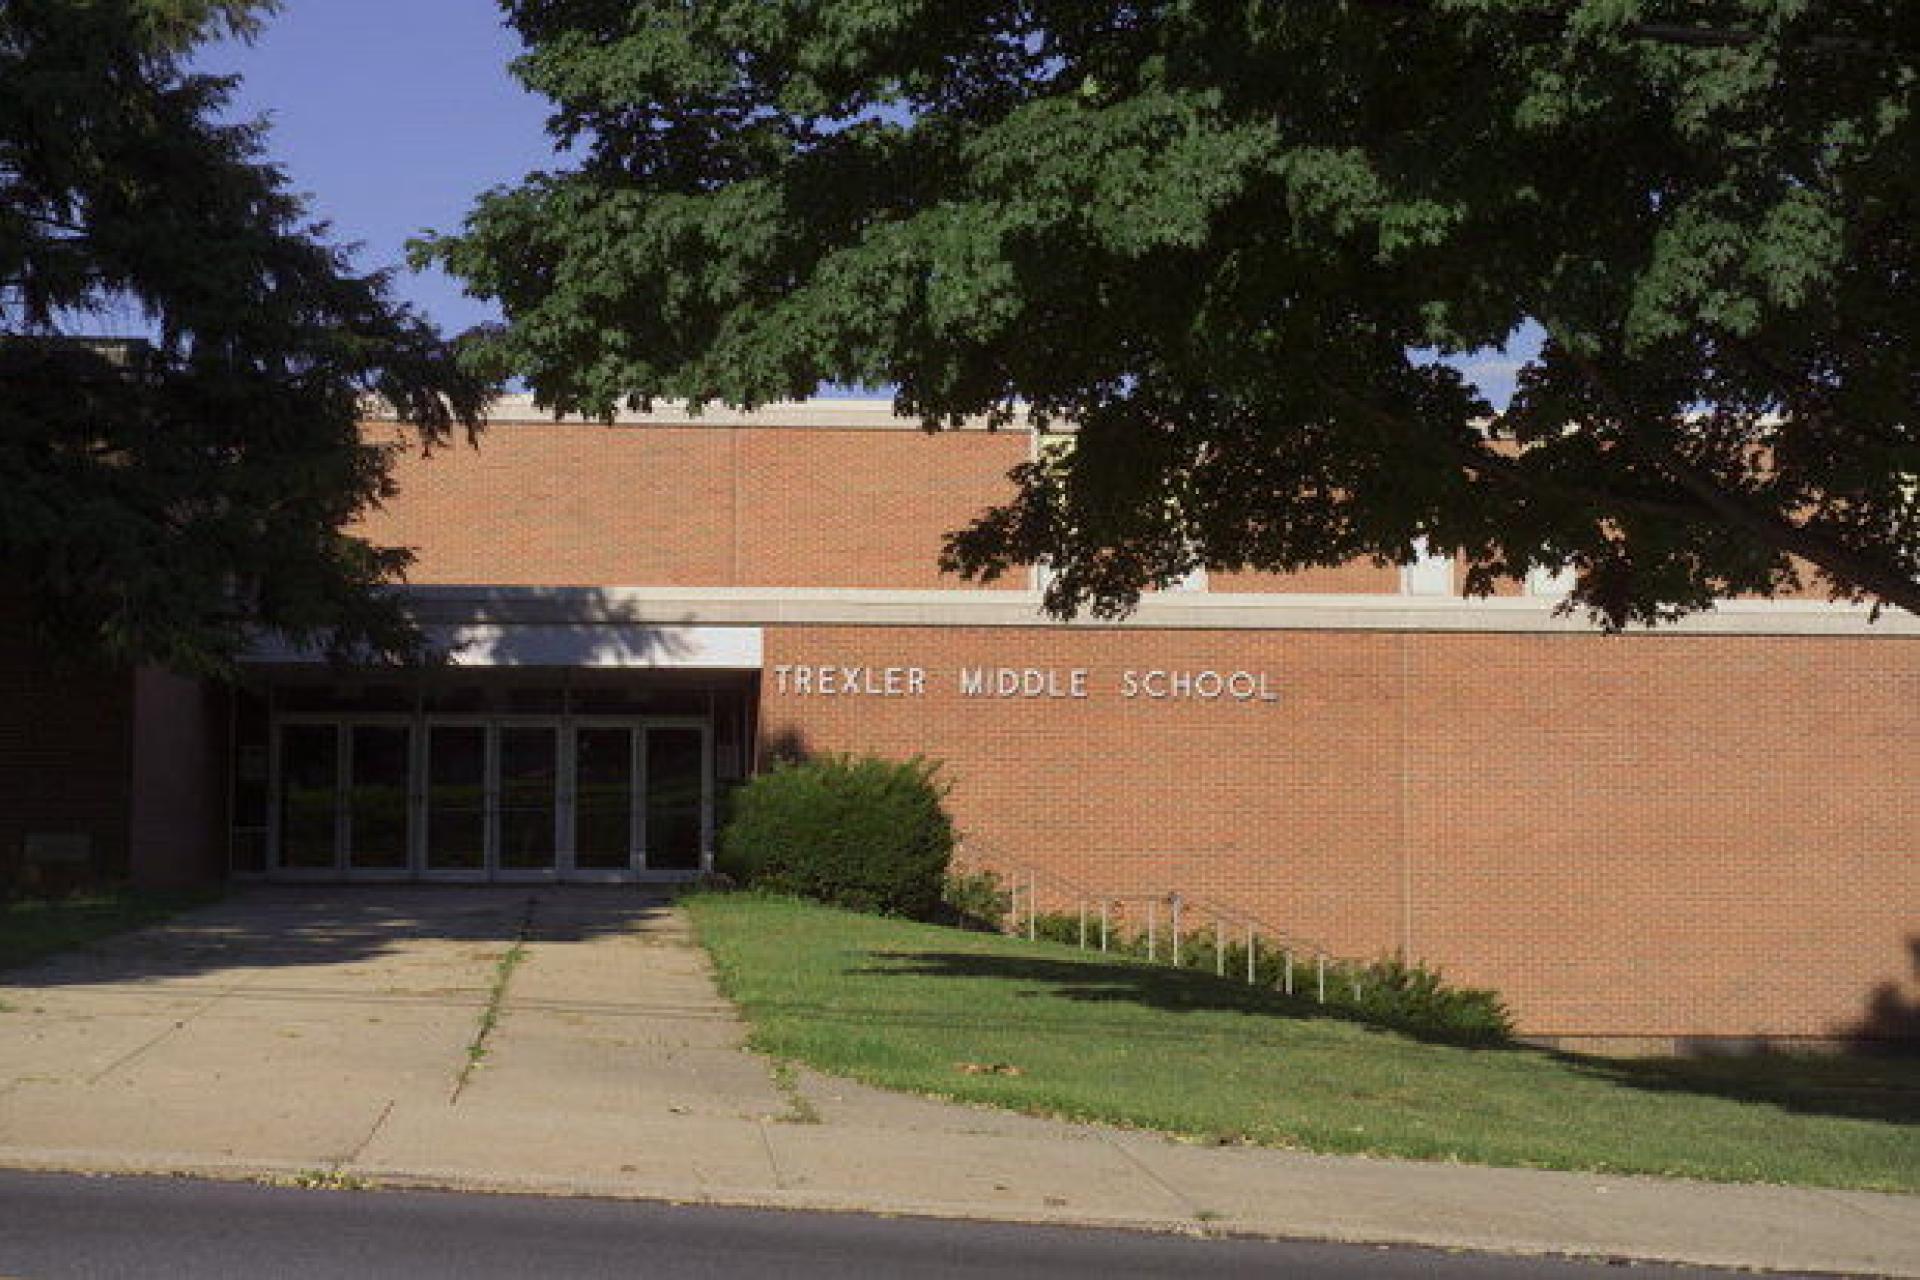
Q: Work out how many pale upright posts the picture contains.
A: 11